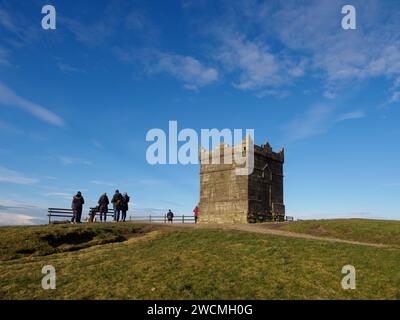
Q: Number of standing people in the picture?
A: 6